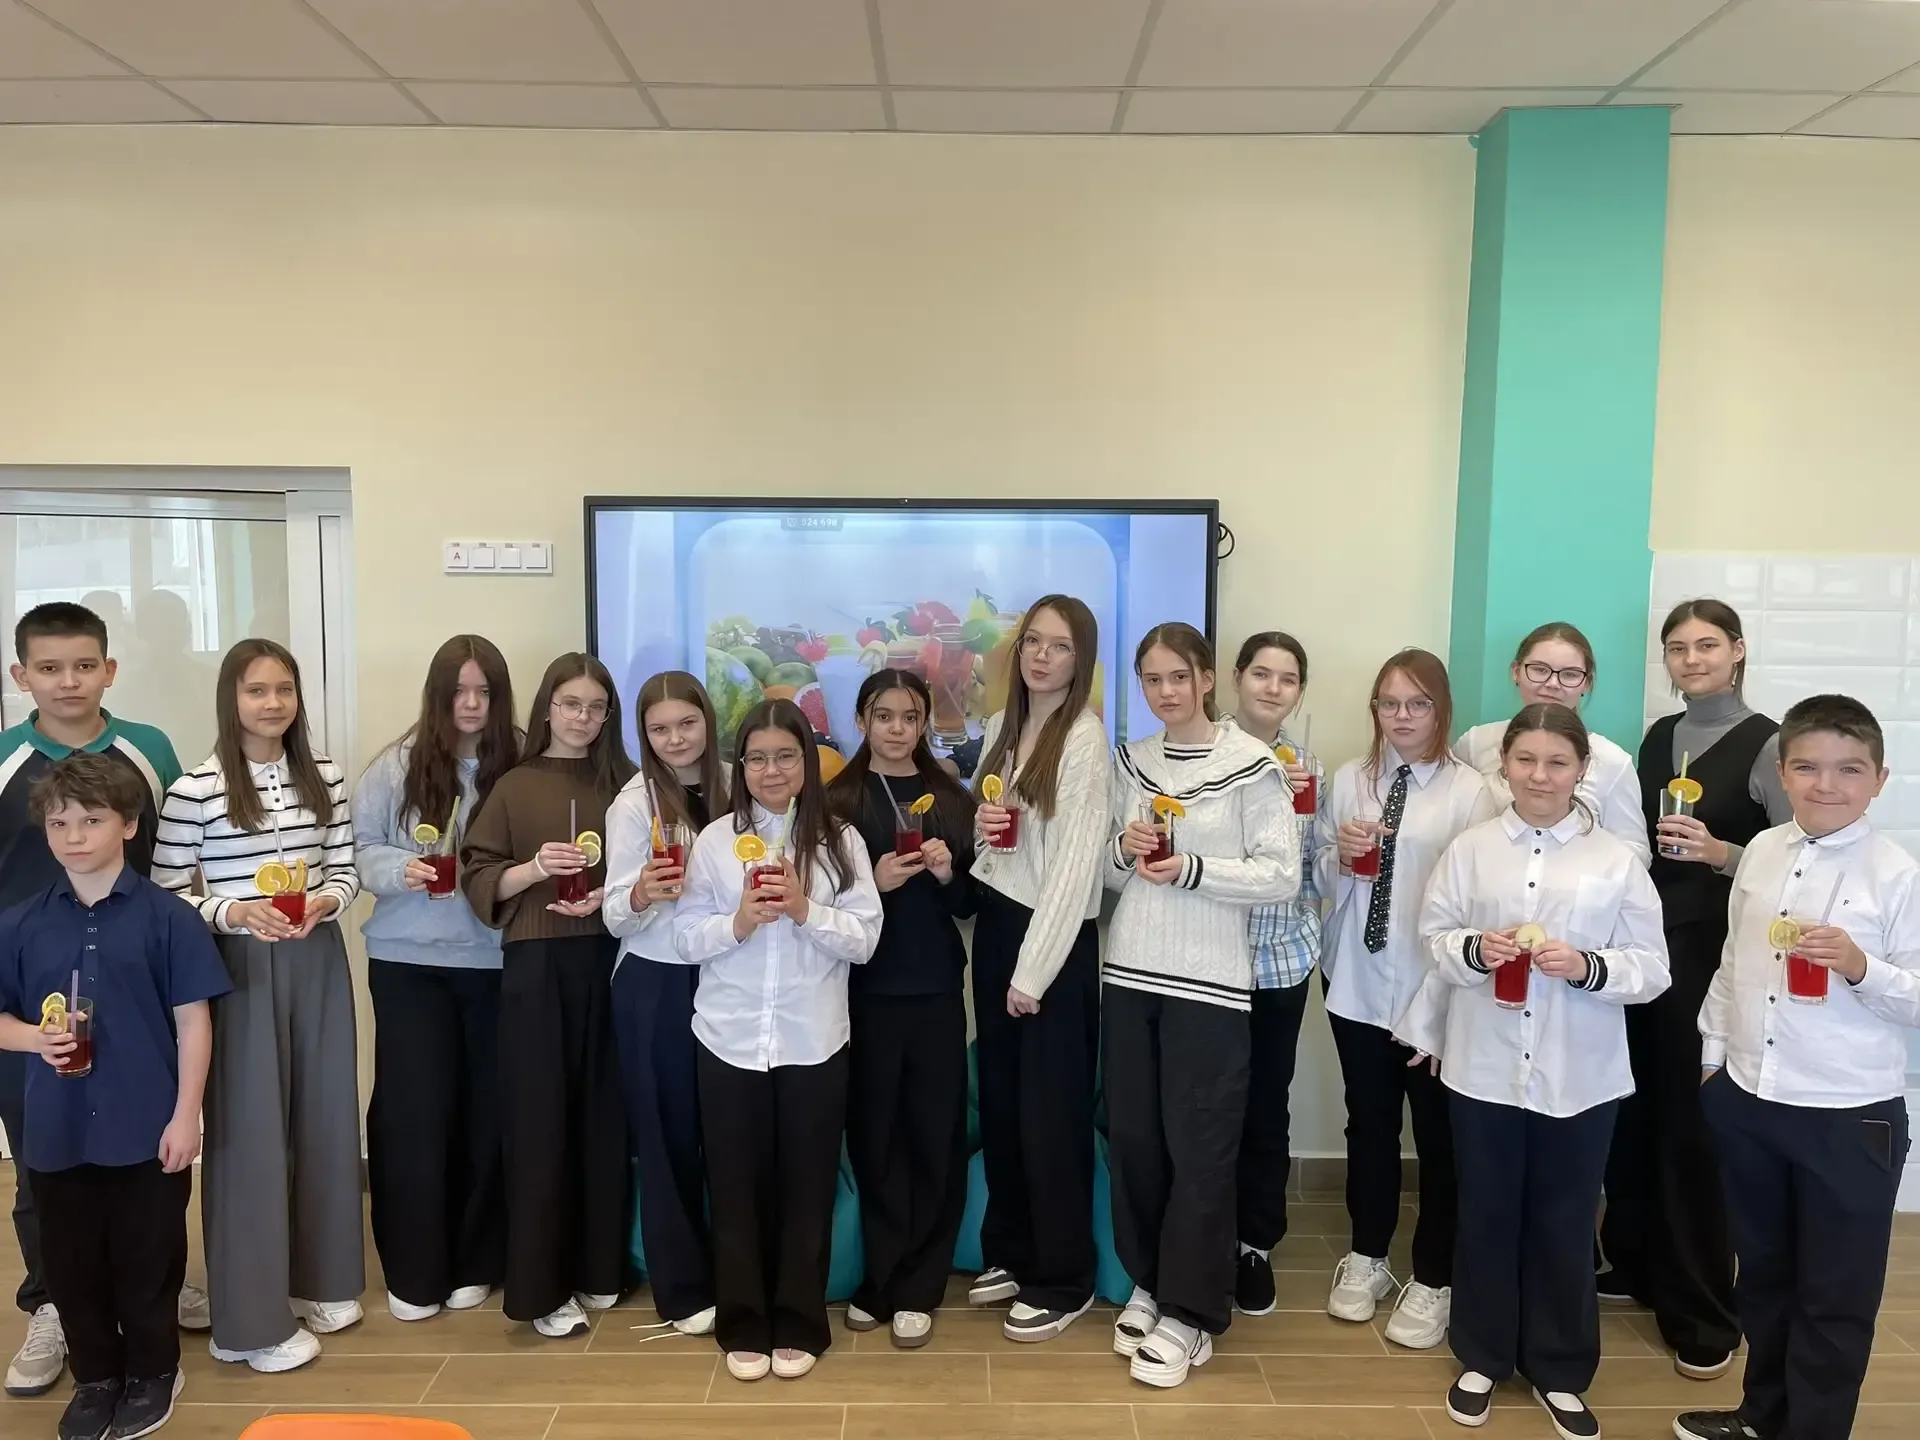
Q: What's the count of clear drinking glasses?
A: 14